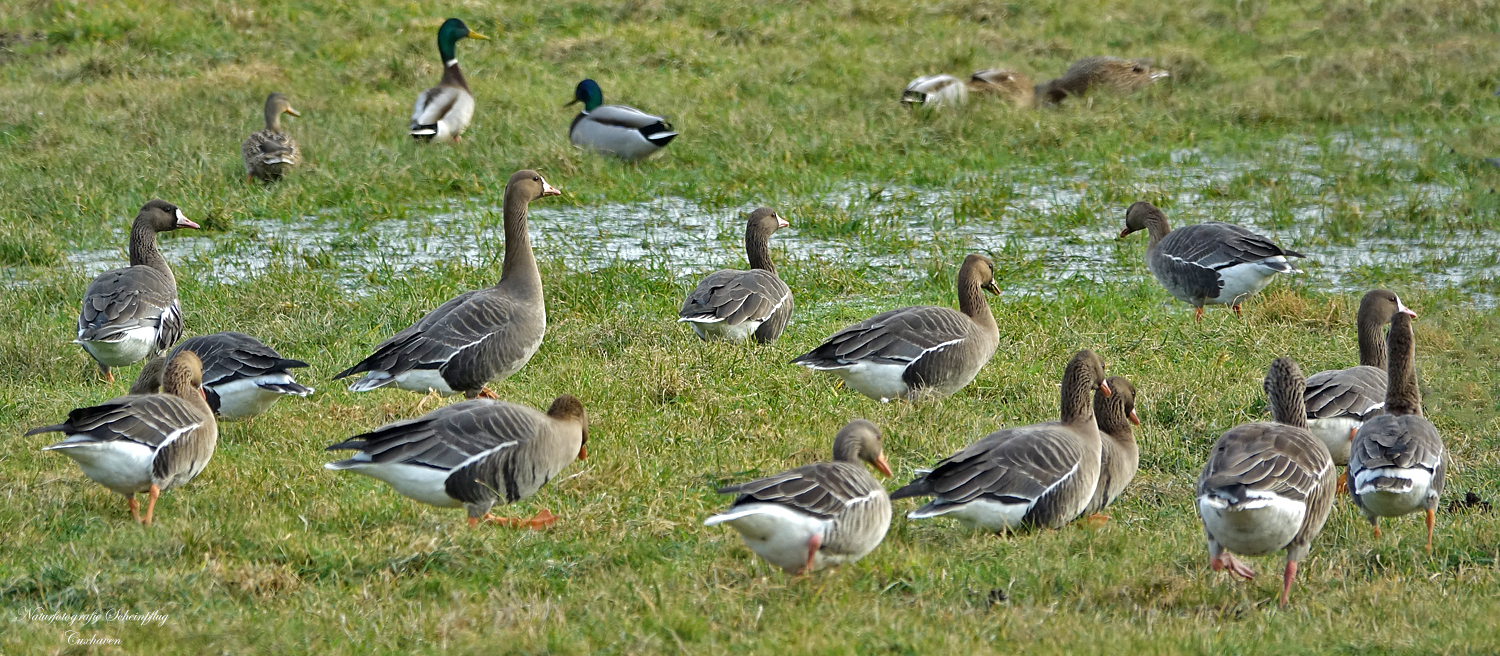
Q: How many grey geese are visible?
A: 14